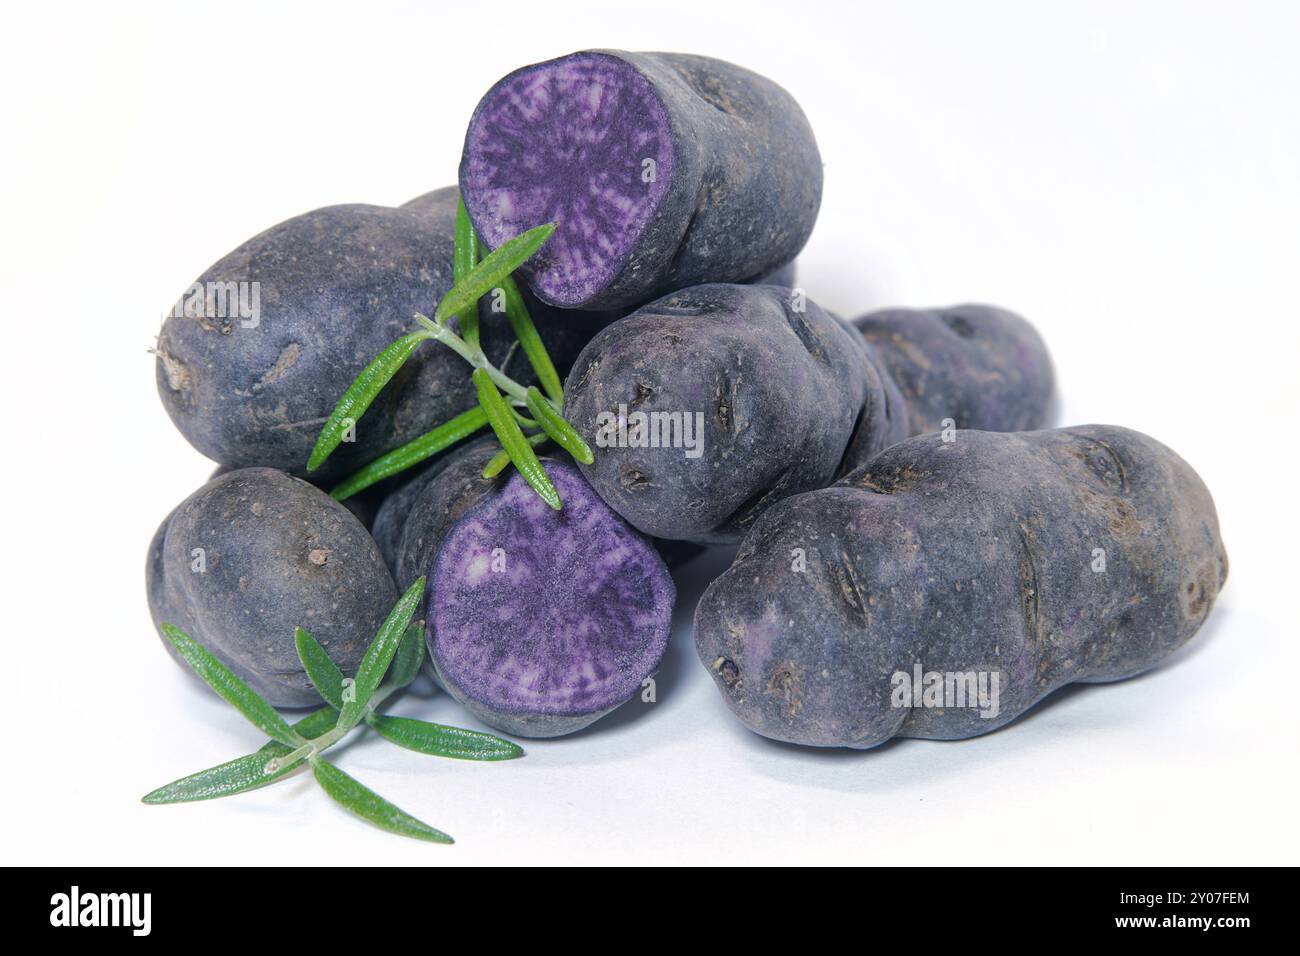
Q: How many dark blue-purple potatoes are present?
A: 7